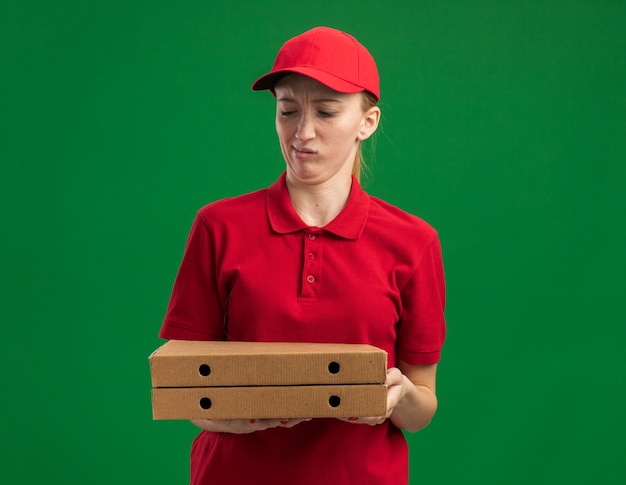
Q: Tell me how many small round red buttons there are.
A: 3